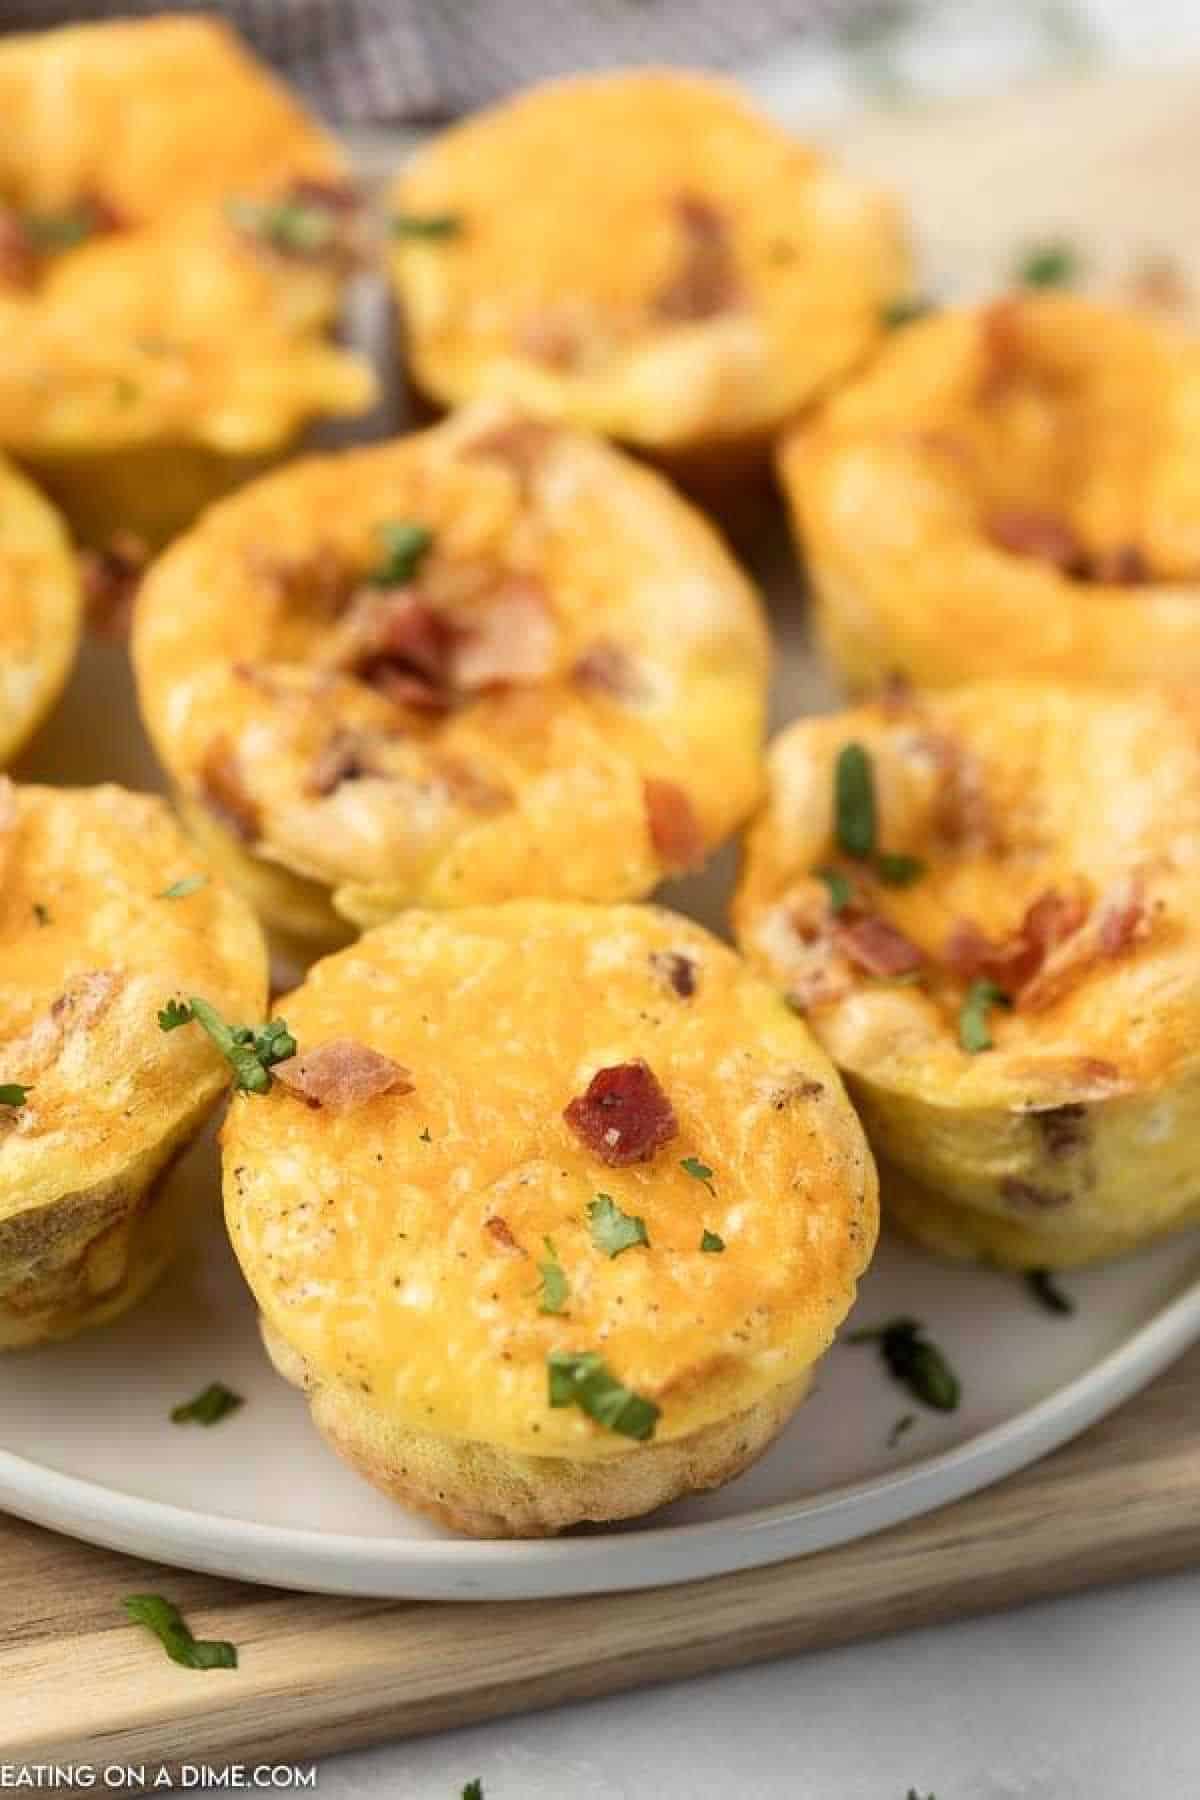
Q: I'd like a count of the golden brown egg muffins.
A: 8